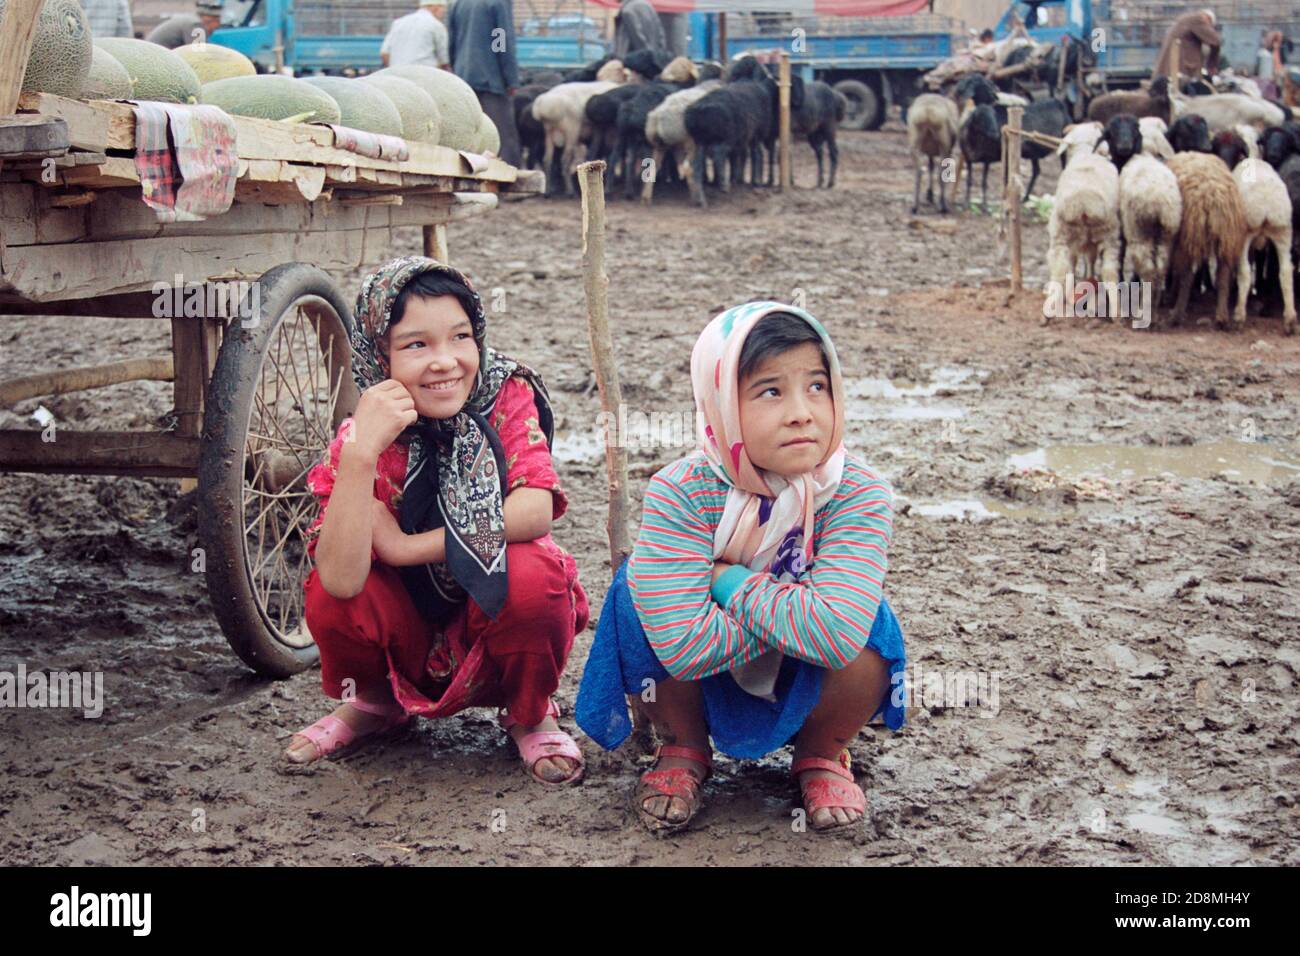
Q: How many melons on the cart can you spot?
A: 9